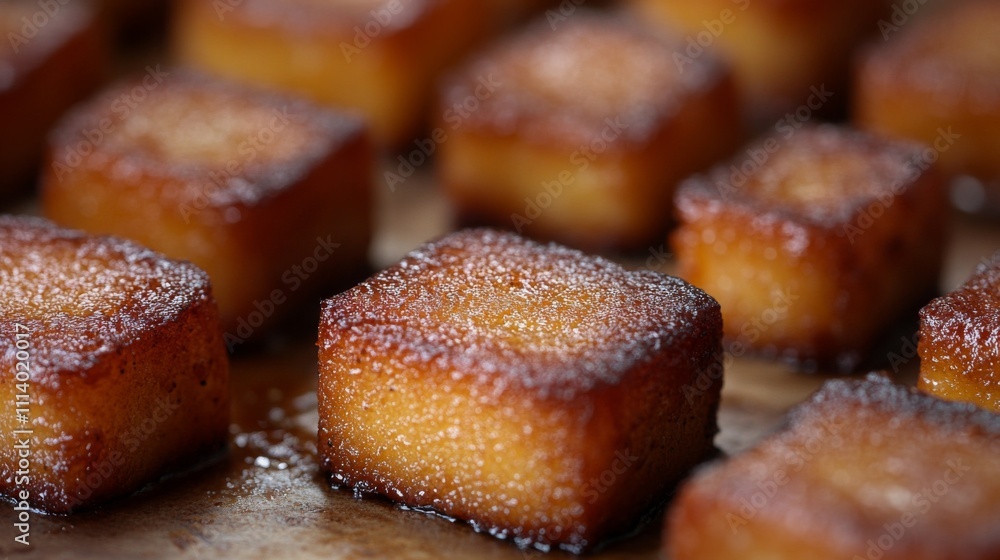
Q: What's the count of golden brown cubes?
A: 11